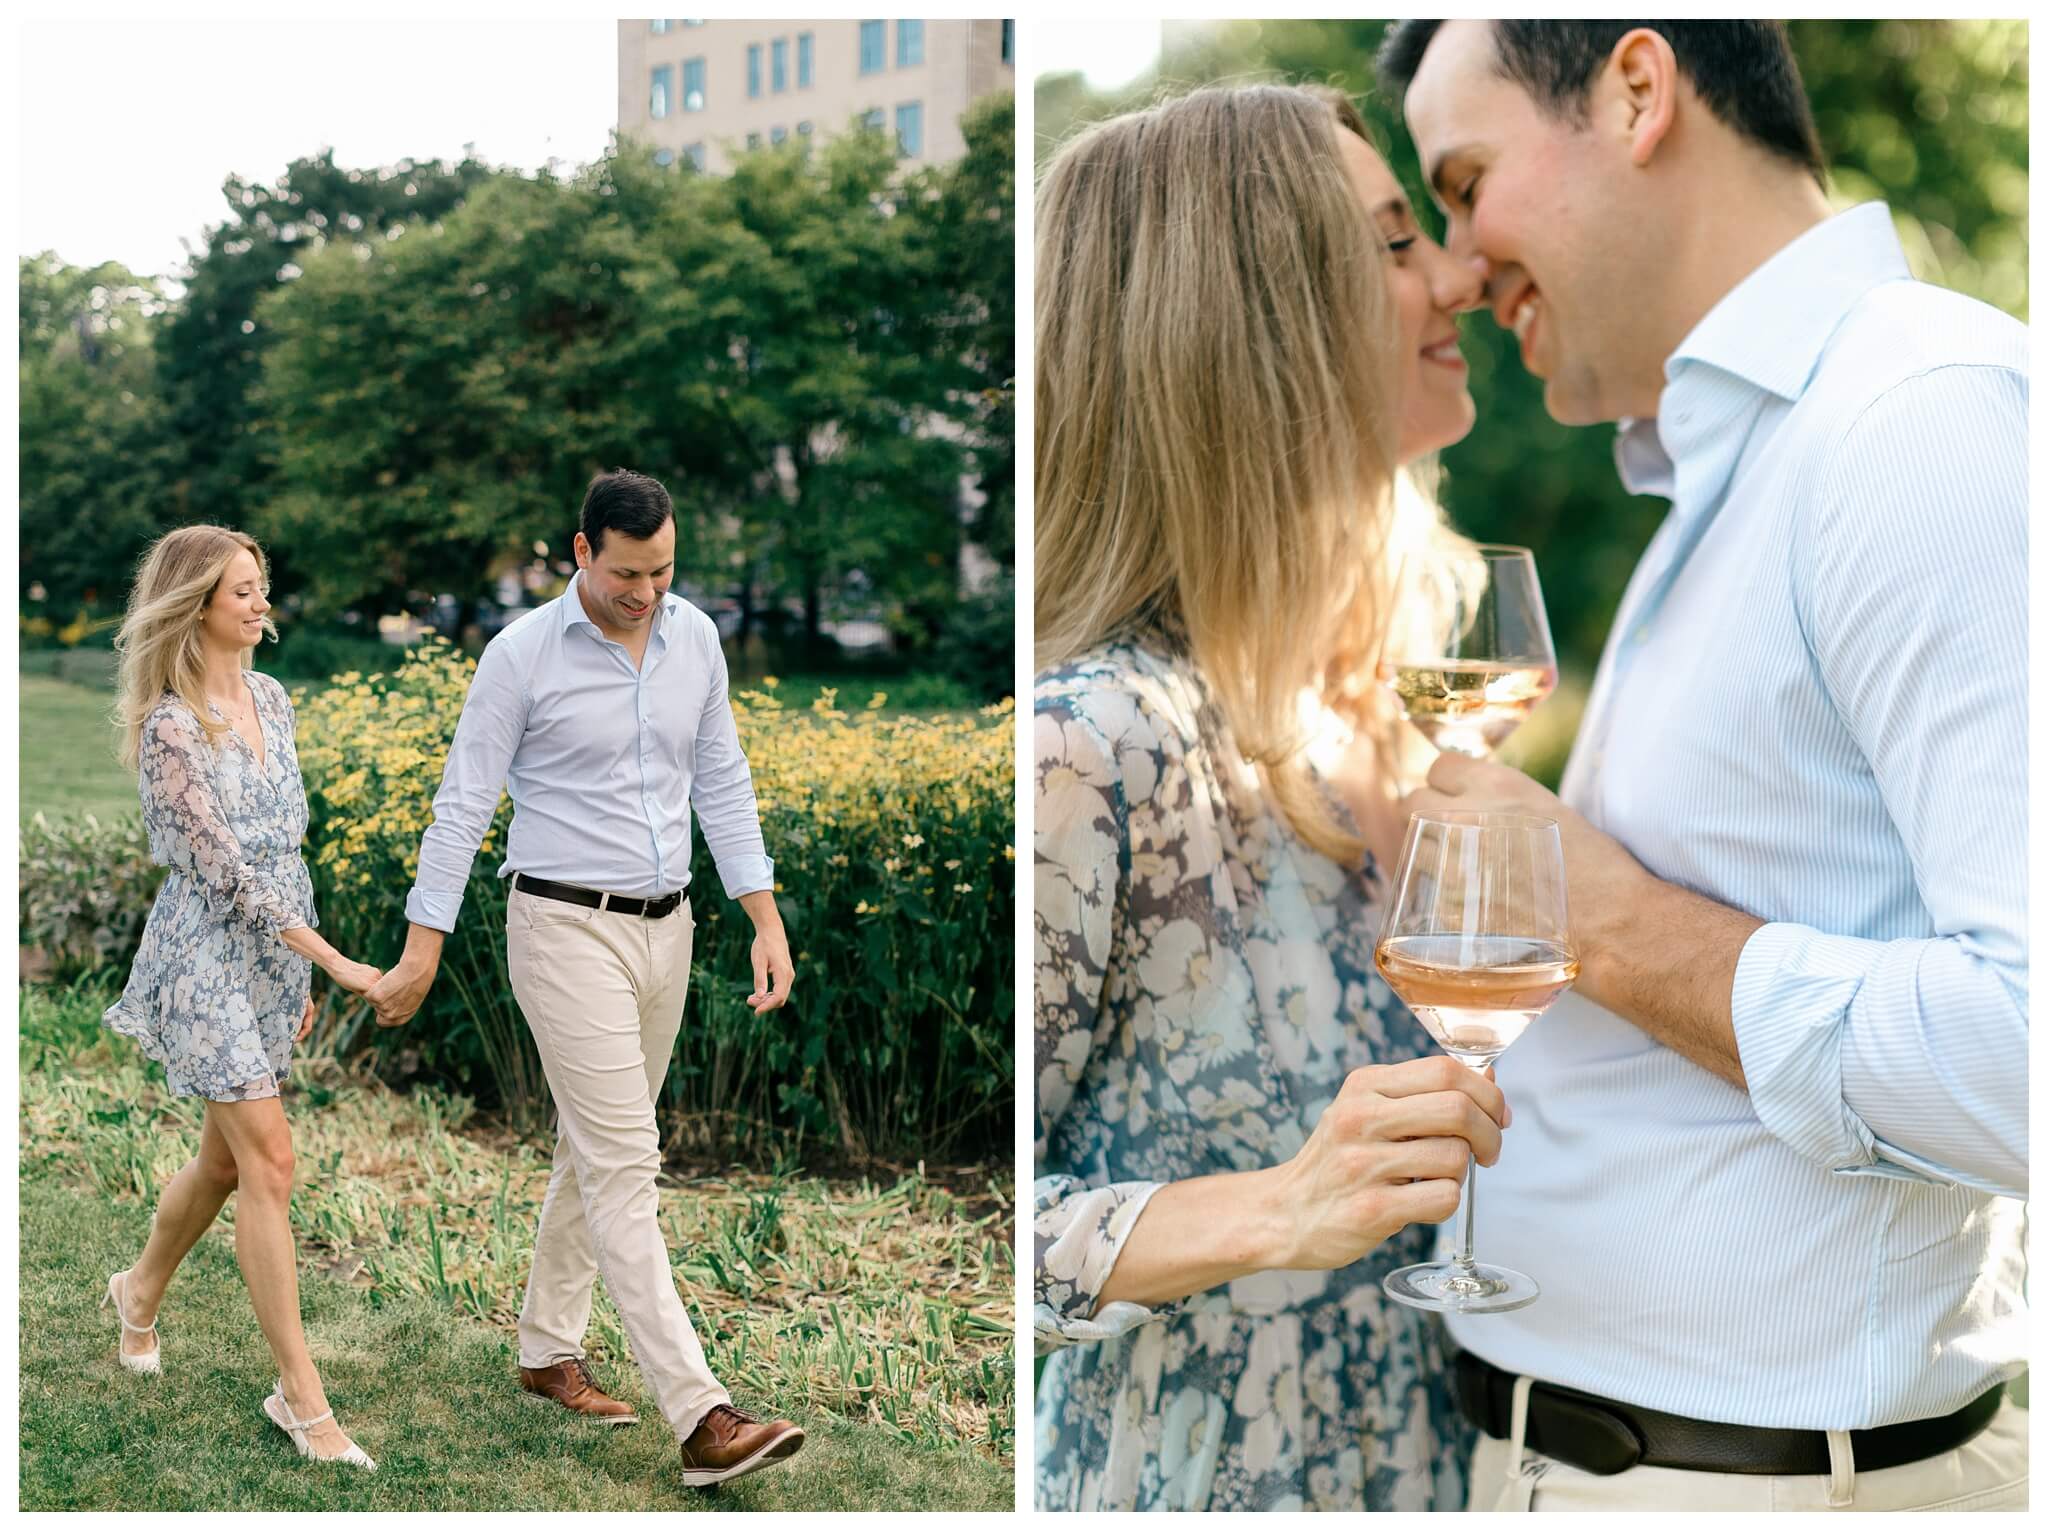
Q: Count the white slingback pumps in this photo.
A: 2